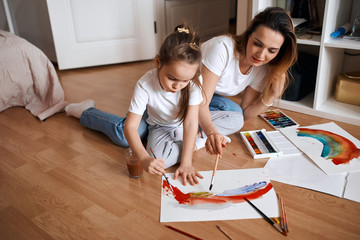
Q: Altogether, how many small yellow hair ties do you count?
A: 2